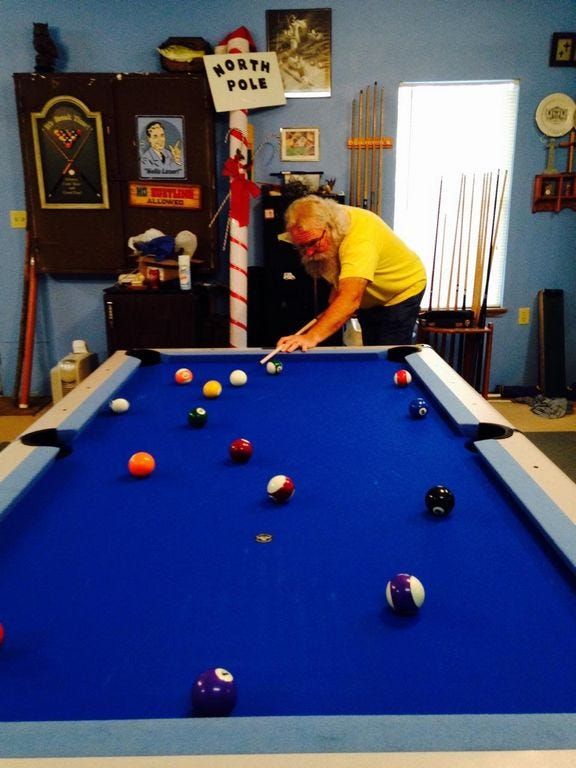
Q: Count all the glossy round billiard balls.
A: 15